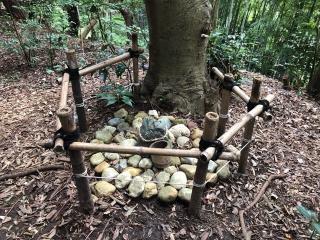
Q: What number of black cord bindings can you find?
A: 6